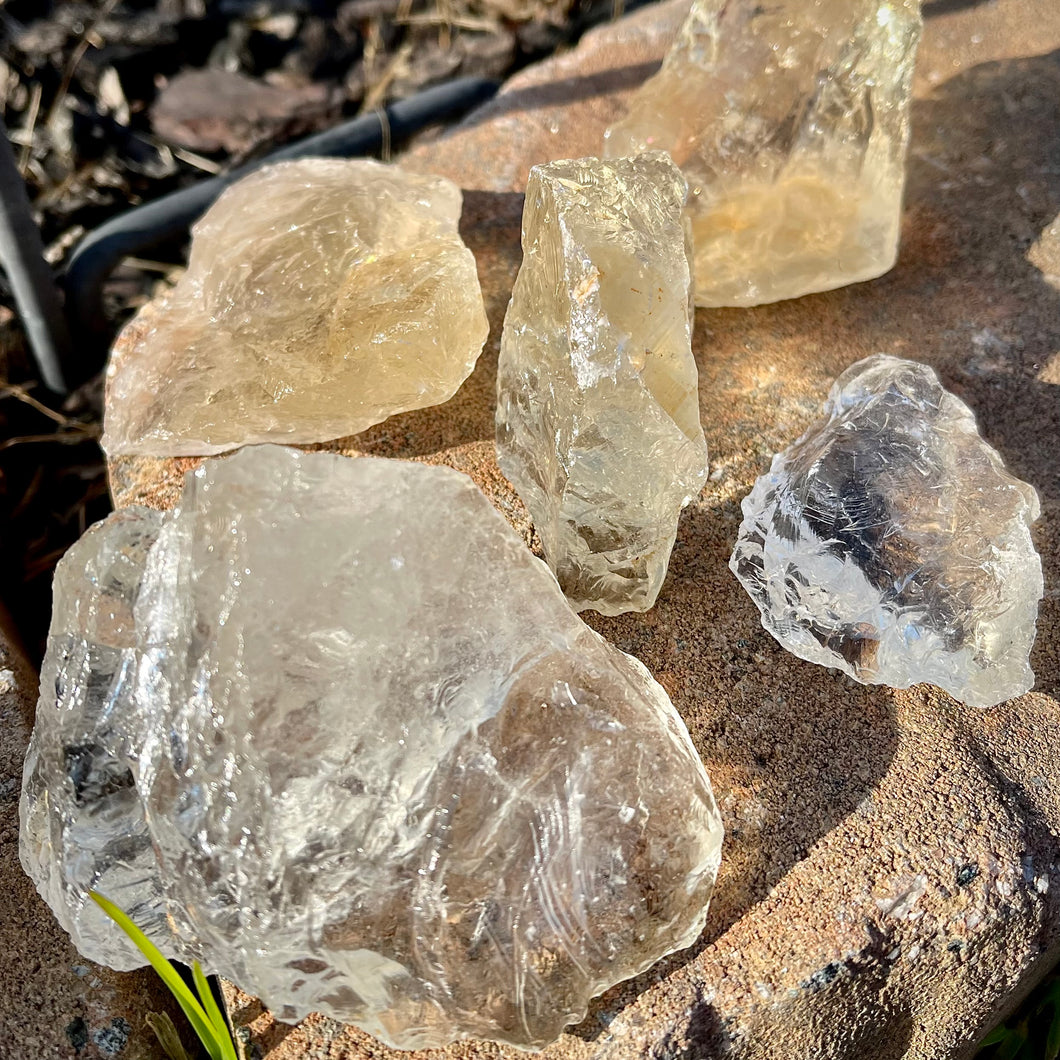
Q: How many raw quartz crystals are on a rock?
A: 5